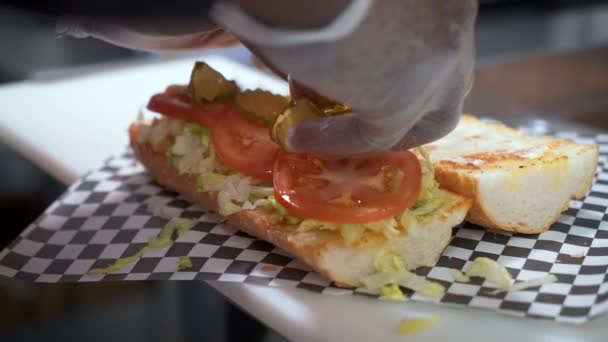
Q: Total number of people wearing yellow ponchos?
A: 0